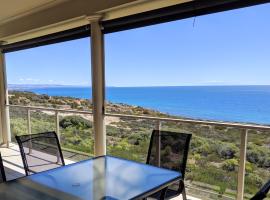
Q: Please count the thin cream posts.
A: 4